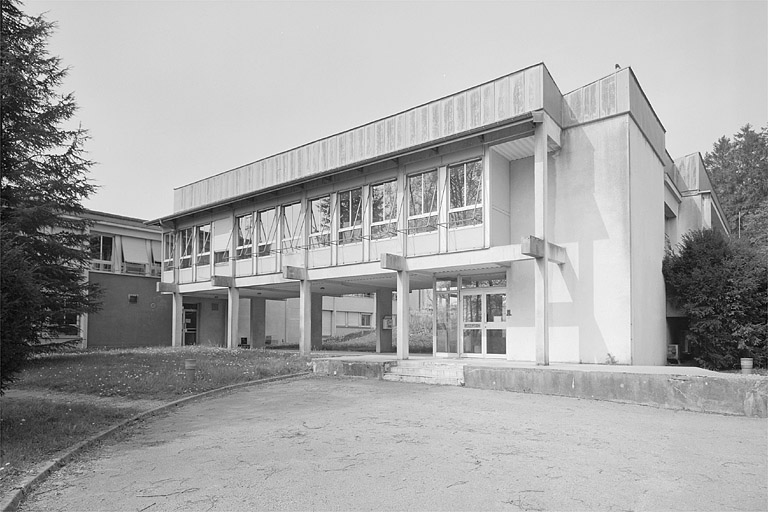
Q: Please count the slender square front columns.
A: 5